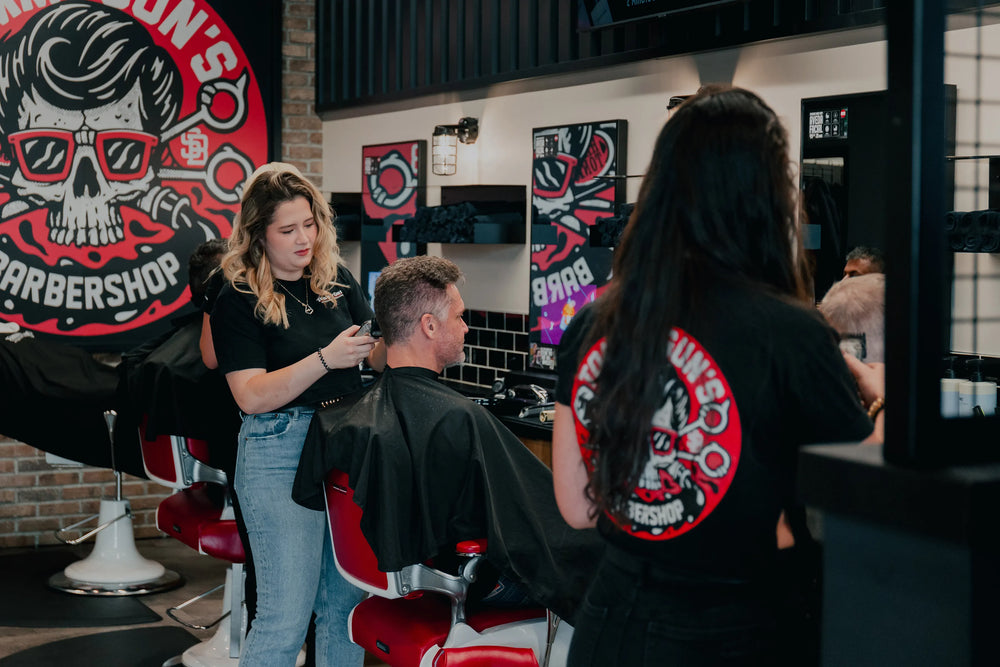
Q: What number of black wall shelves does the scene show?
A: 4